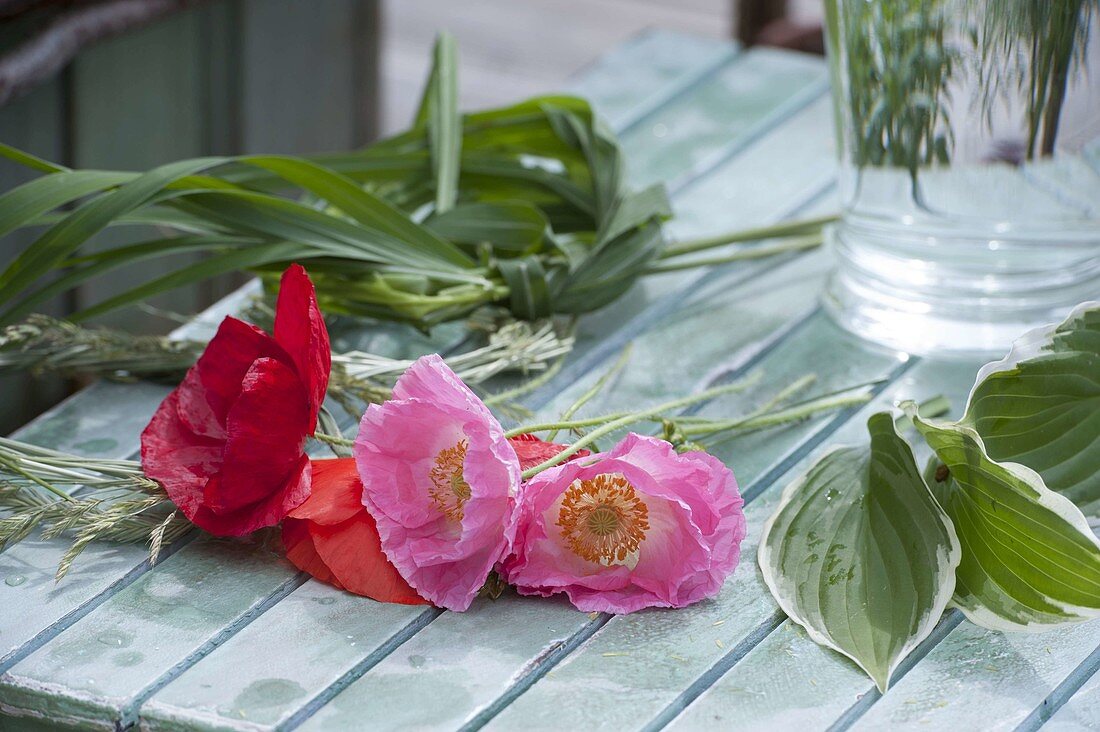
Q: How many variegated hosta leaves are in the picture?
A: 3